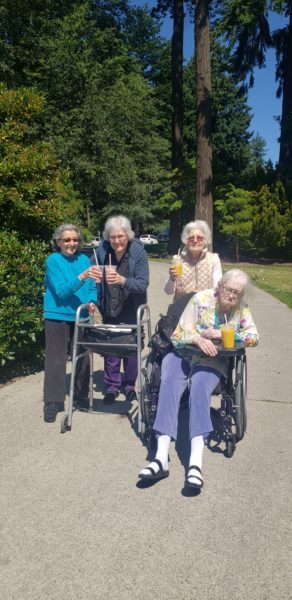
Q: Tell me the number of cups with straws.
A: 4